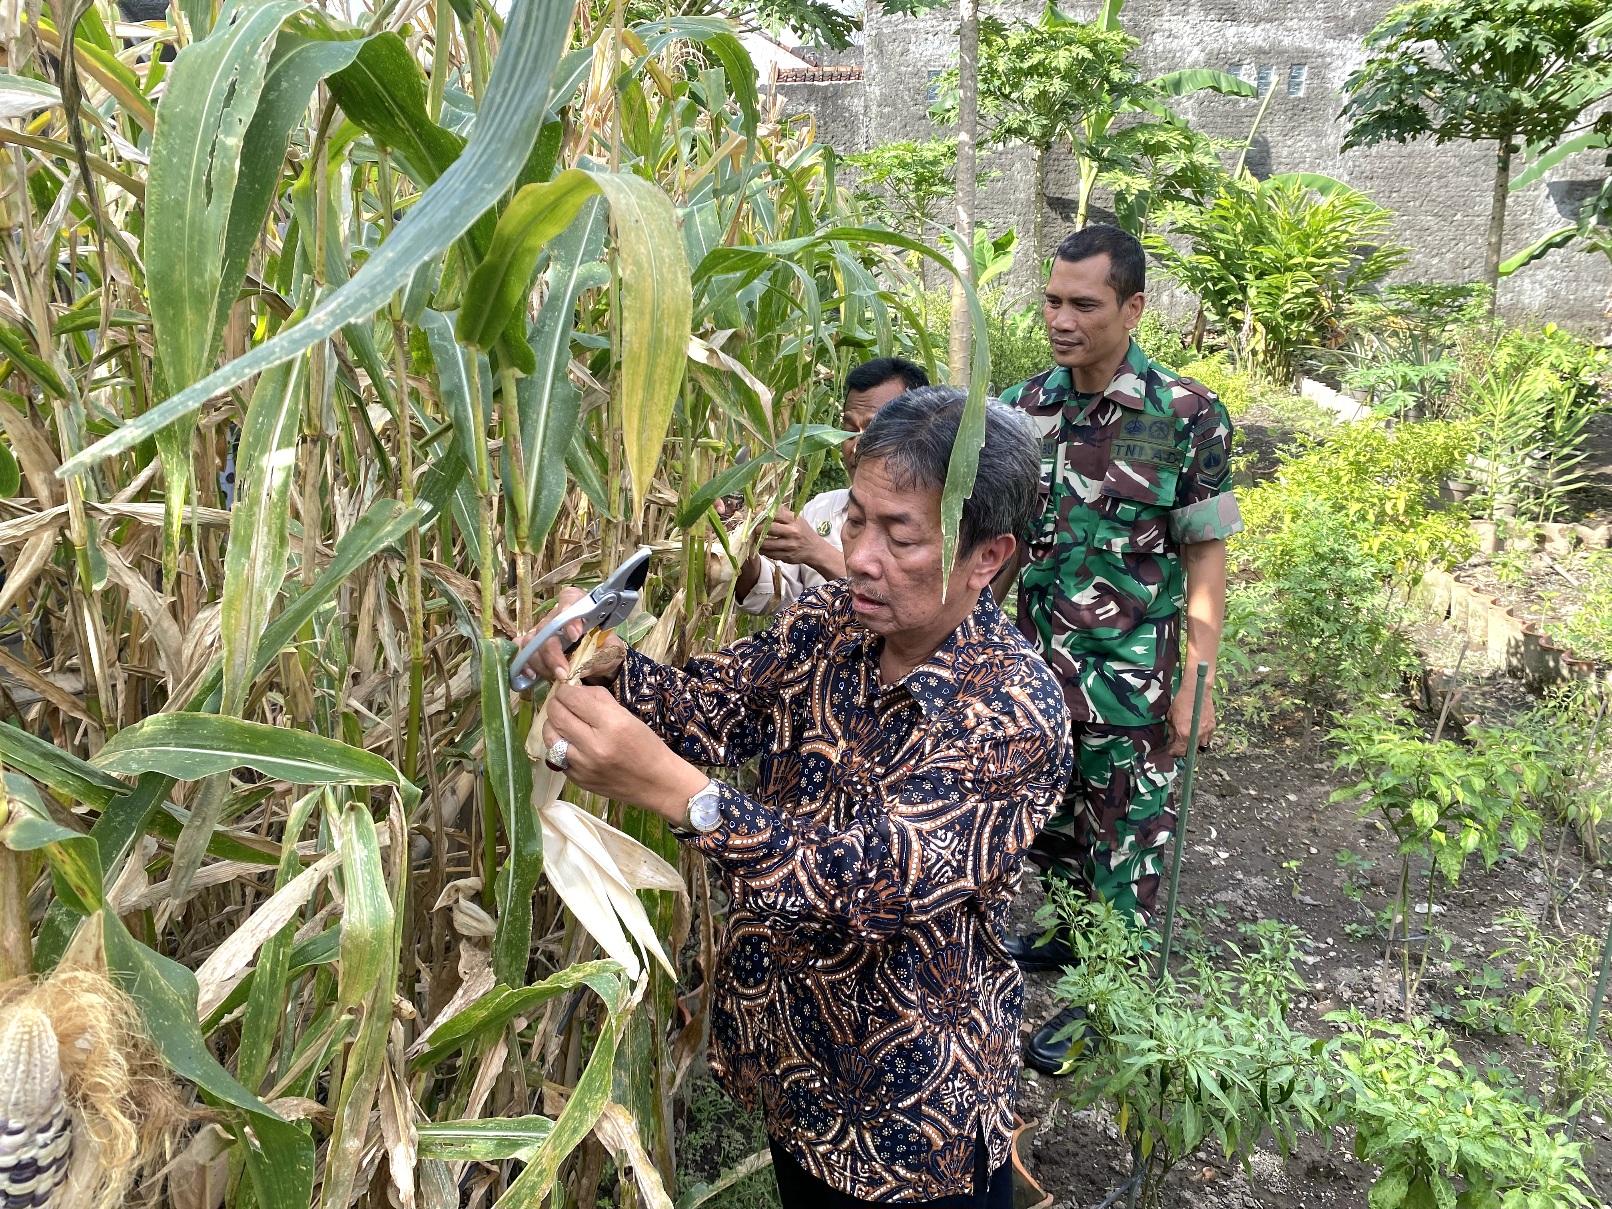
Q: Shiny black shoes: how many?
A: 2